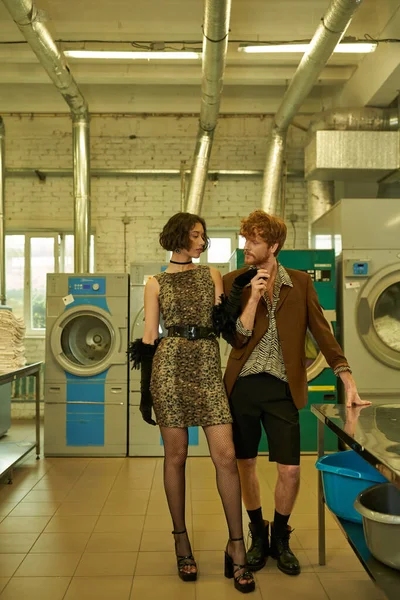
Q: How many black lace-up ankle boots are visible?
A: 2